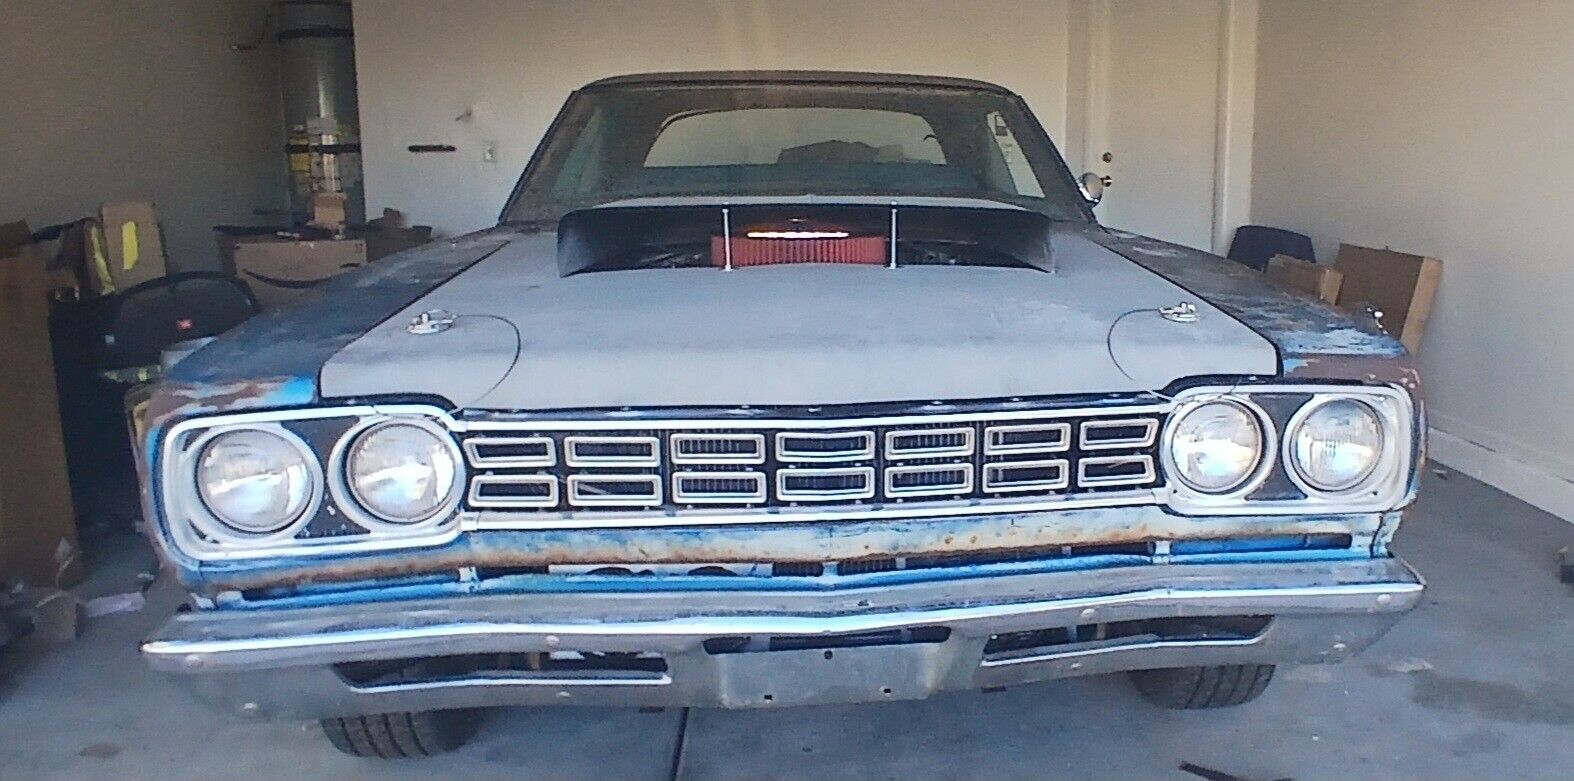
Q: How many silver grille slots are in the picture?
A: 14